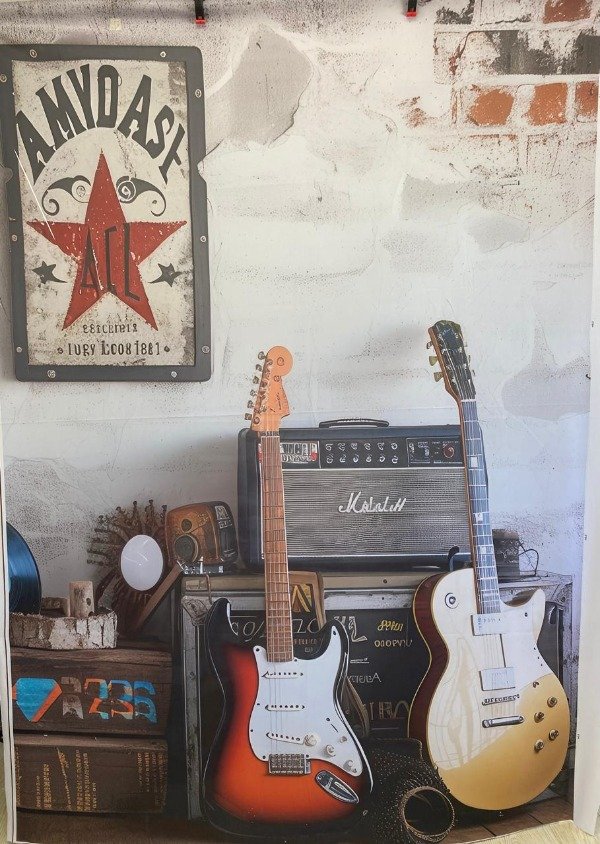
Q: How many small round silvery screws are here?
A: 10